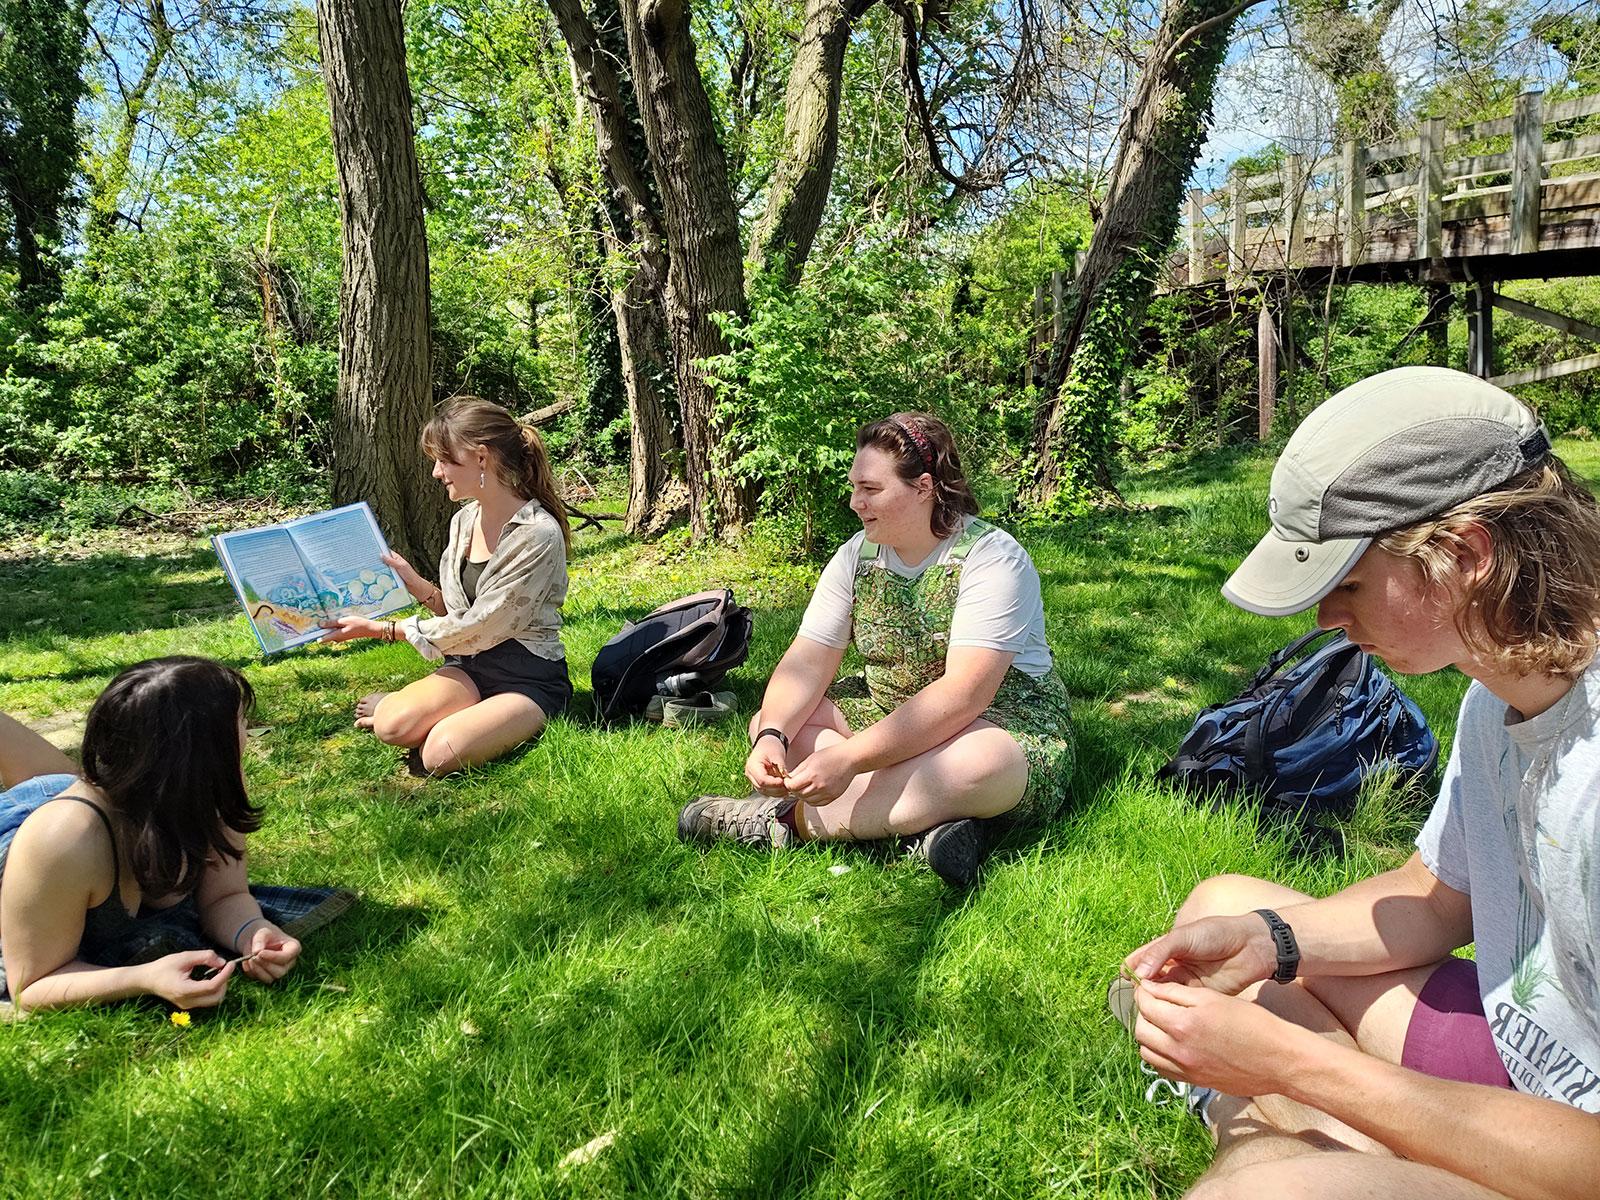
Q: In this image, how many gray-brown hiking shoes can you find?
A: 2